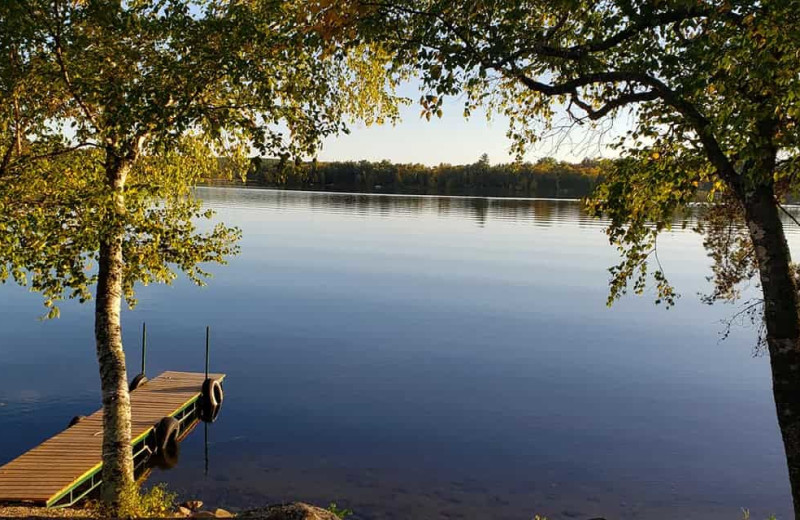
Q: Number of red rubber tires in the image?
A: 0